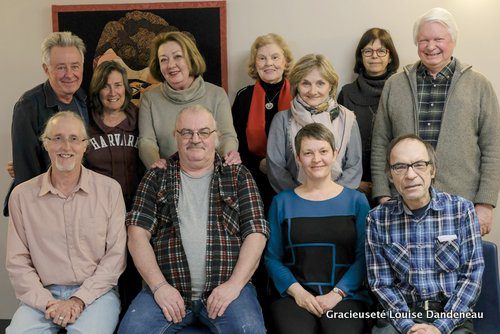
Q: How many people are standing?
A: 7